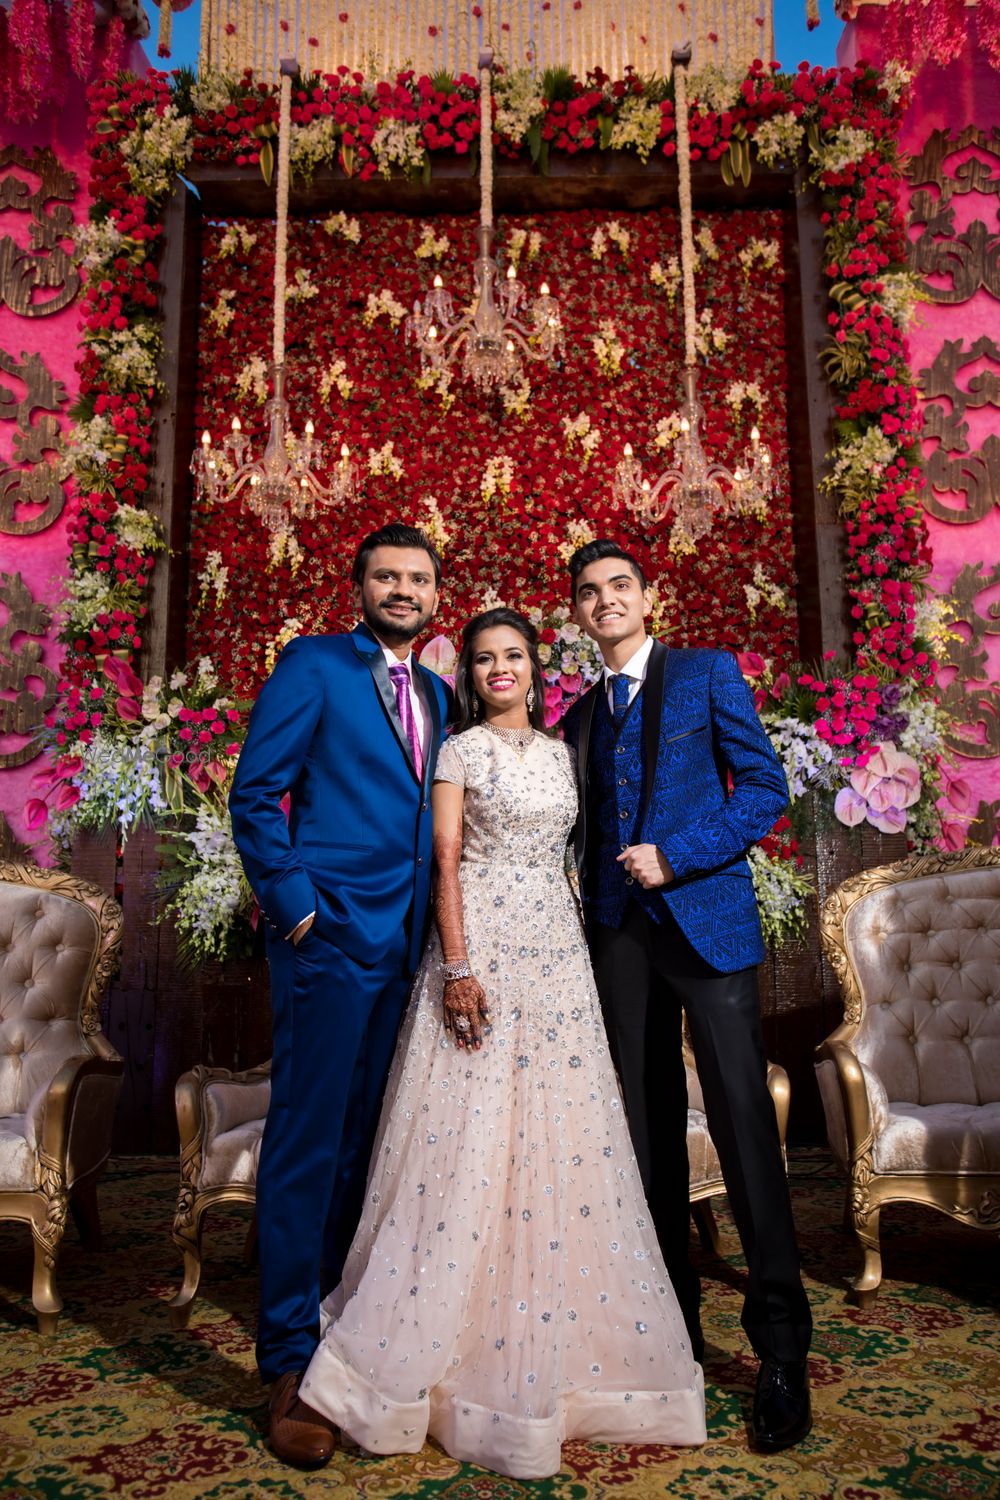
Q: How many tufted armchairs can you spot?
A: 2